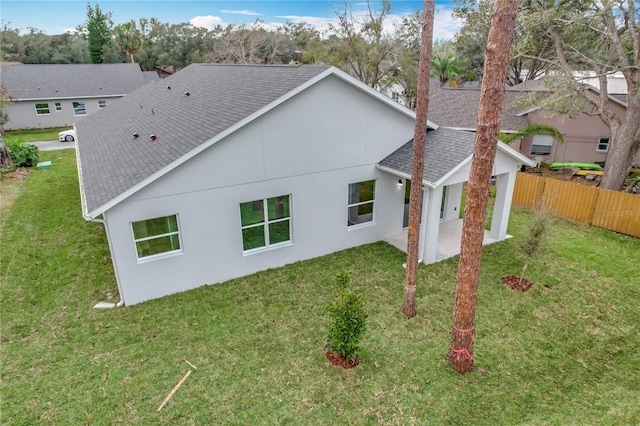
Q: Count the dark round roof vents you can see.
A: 4